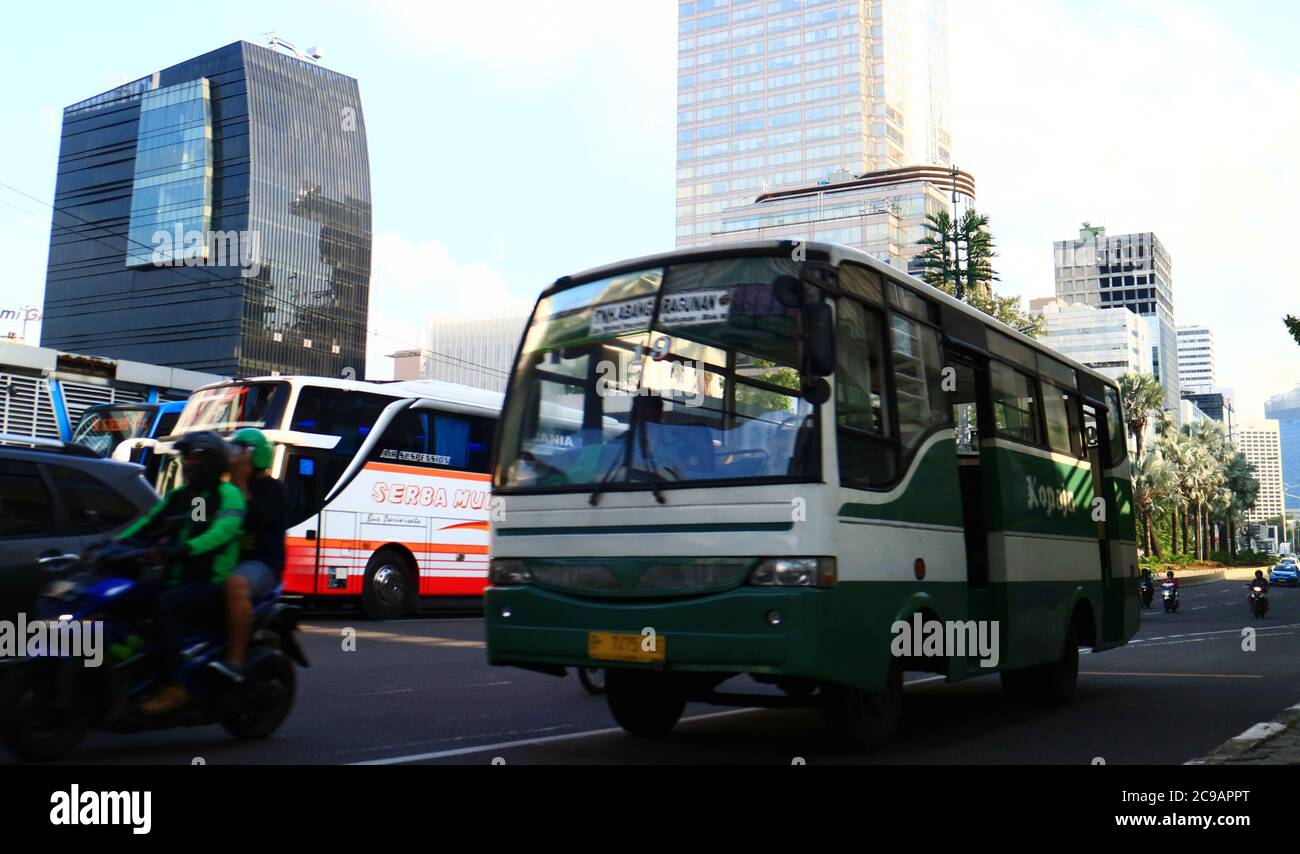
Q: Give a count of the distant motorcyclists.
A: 3